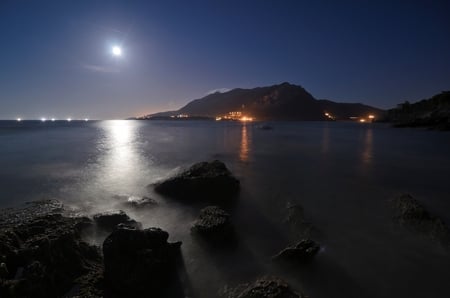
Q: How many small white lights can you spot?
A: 5